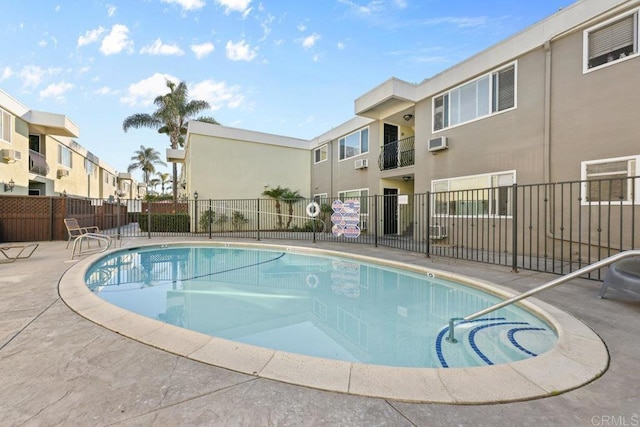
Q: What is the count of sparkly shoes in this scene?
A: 0